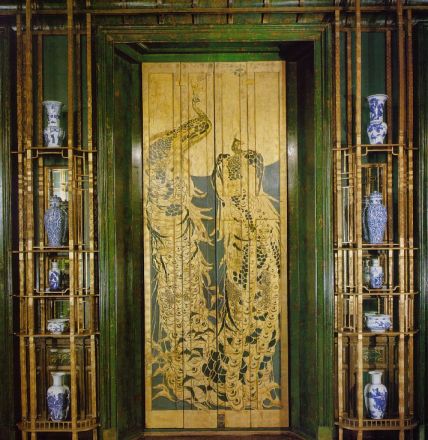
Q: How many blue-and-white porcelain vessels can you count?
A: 10